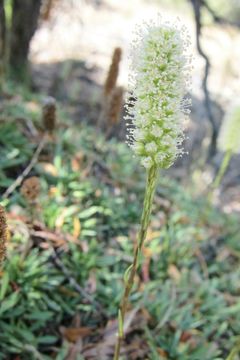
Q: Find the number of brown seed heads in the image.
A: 5